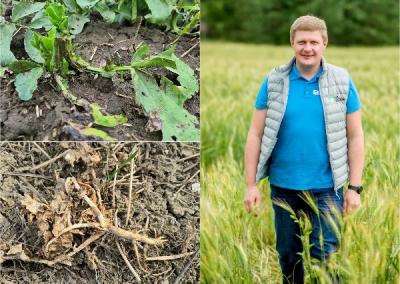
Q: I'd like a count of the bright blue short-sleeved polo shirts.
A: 1